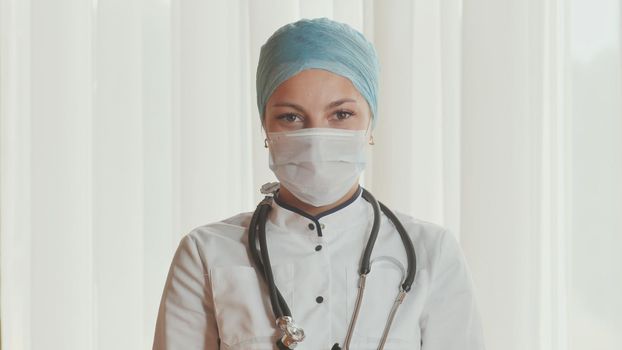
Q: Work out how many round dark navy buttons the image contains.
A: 3